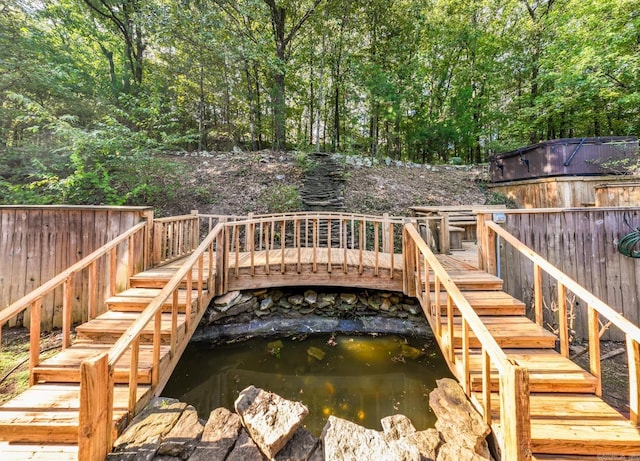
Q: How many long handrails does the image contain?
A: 4